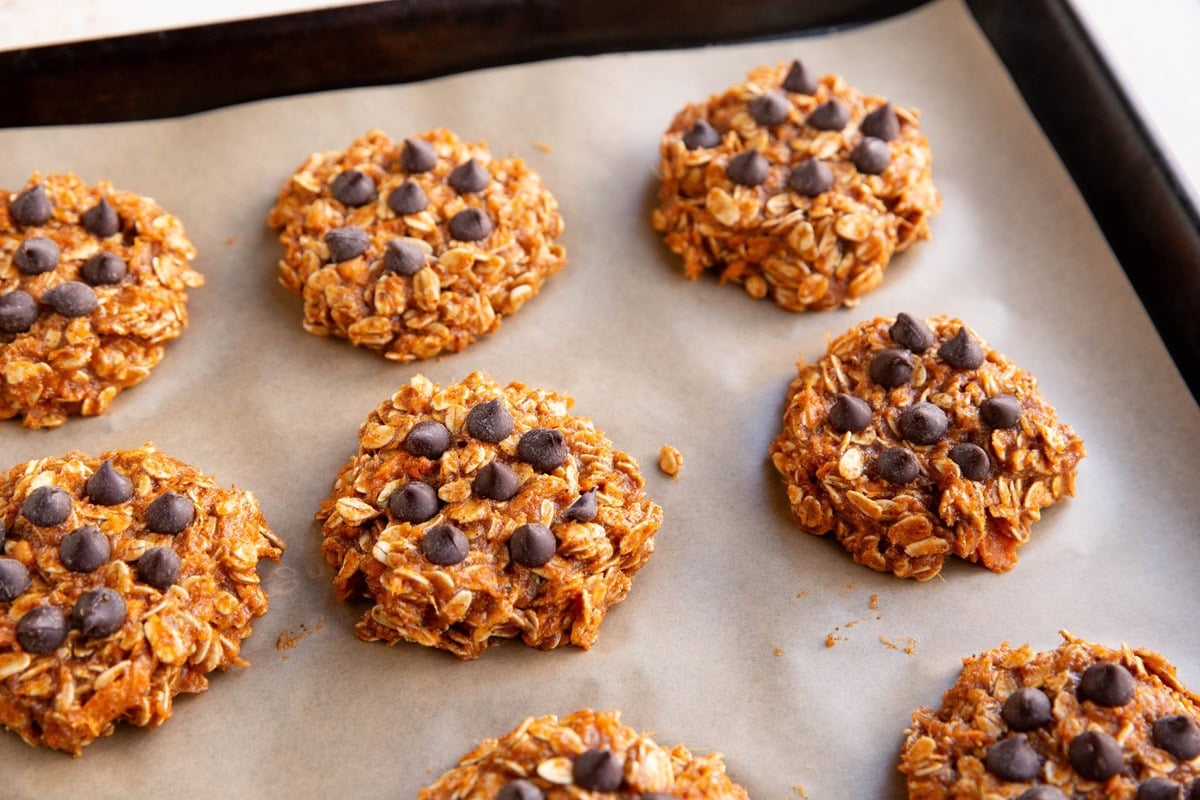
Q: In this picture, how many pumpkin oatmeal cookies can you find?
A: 8